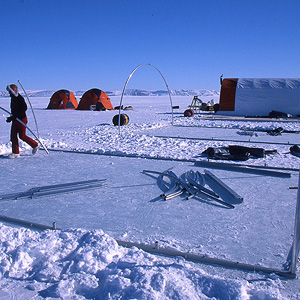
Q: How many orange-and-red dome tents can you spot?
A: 2